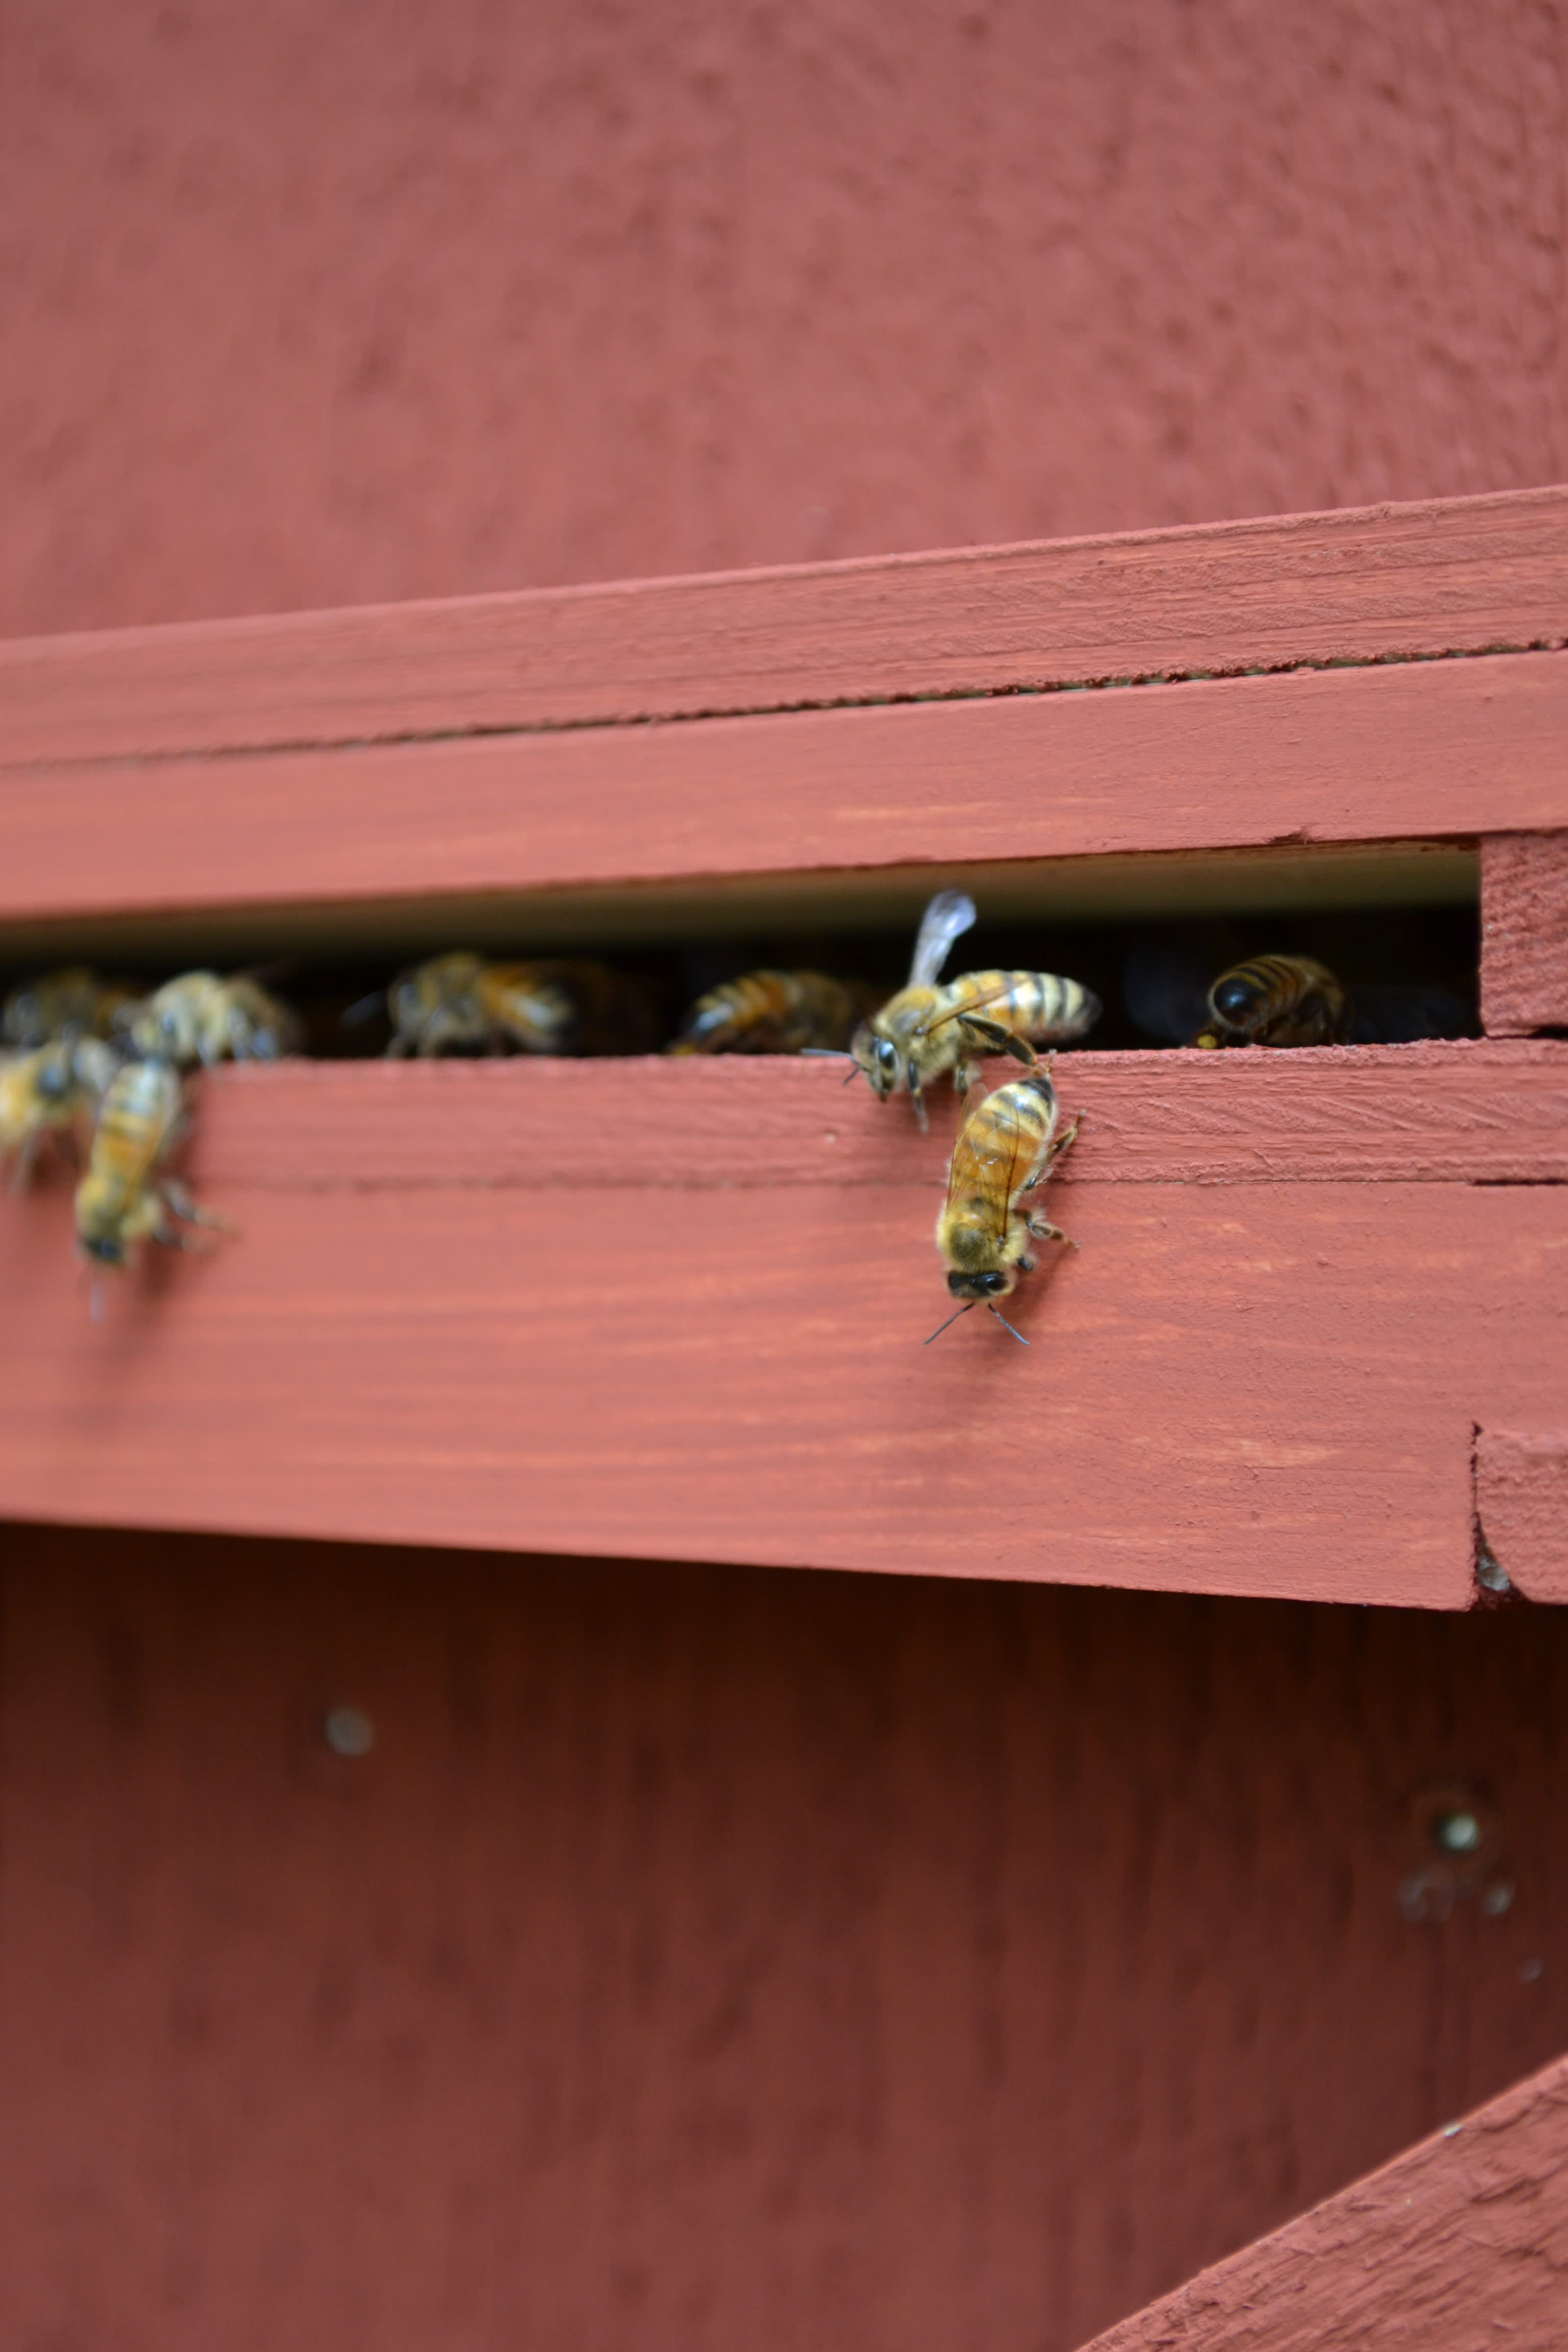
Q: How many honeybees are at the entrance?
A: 9